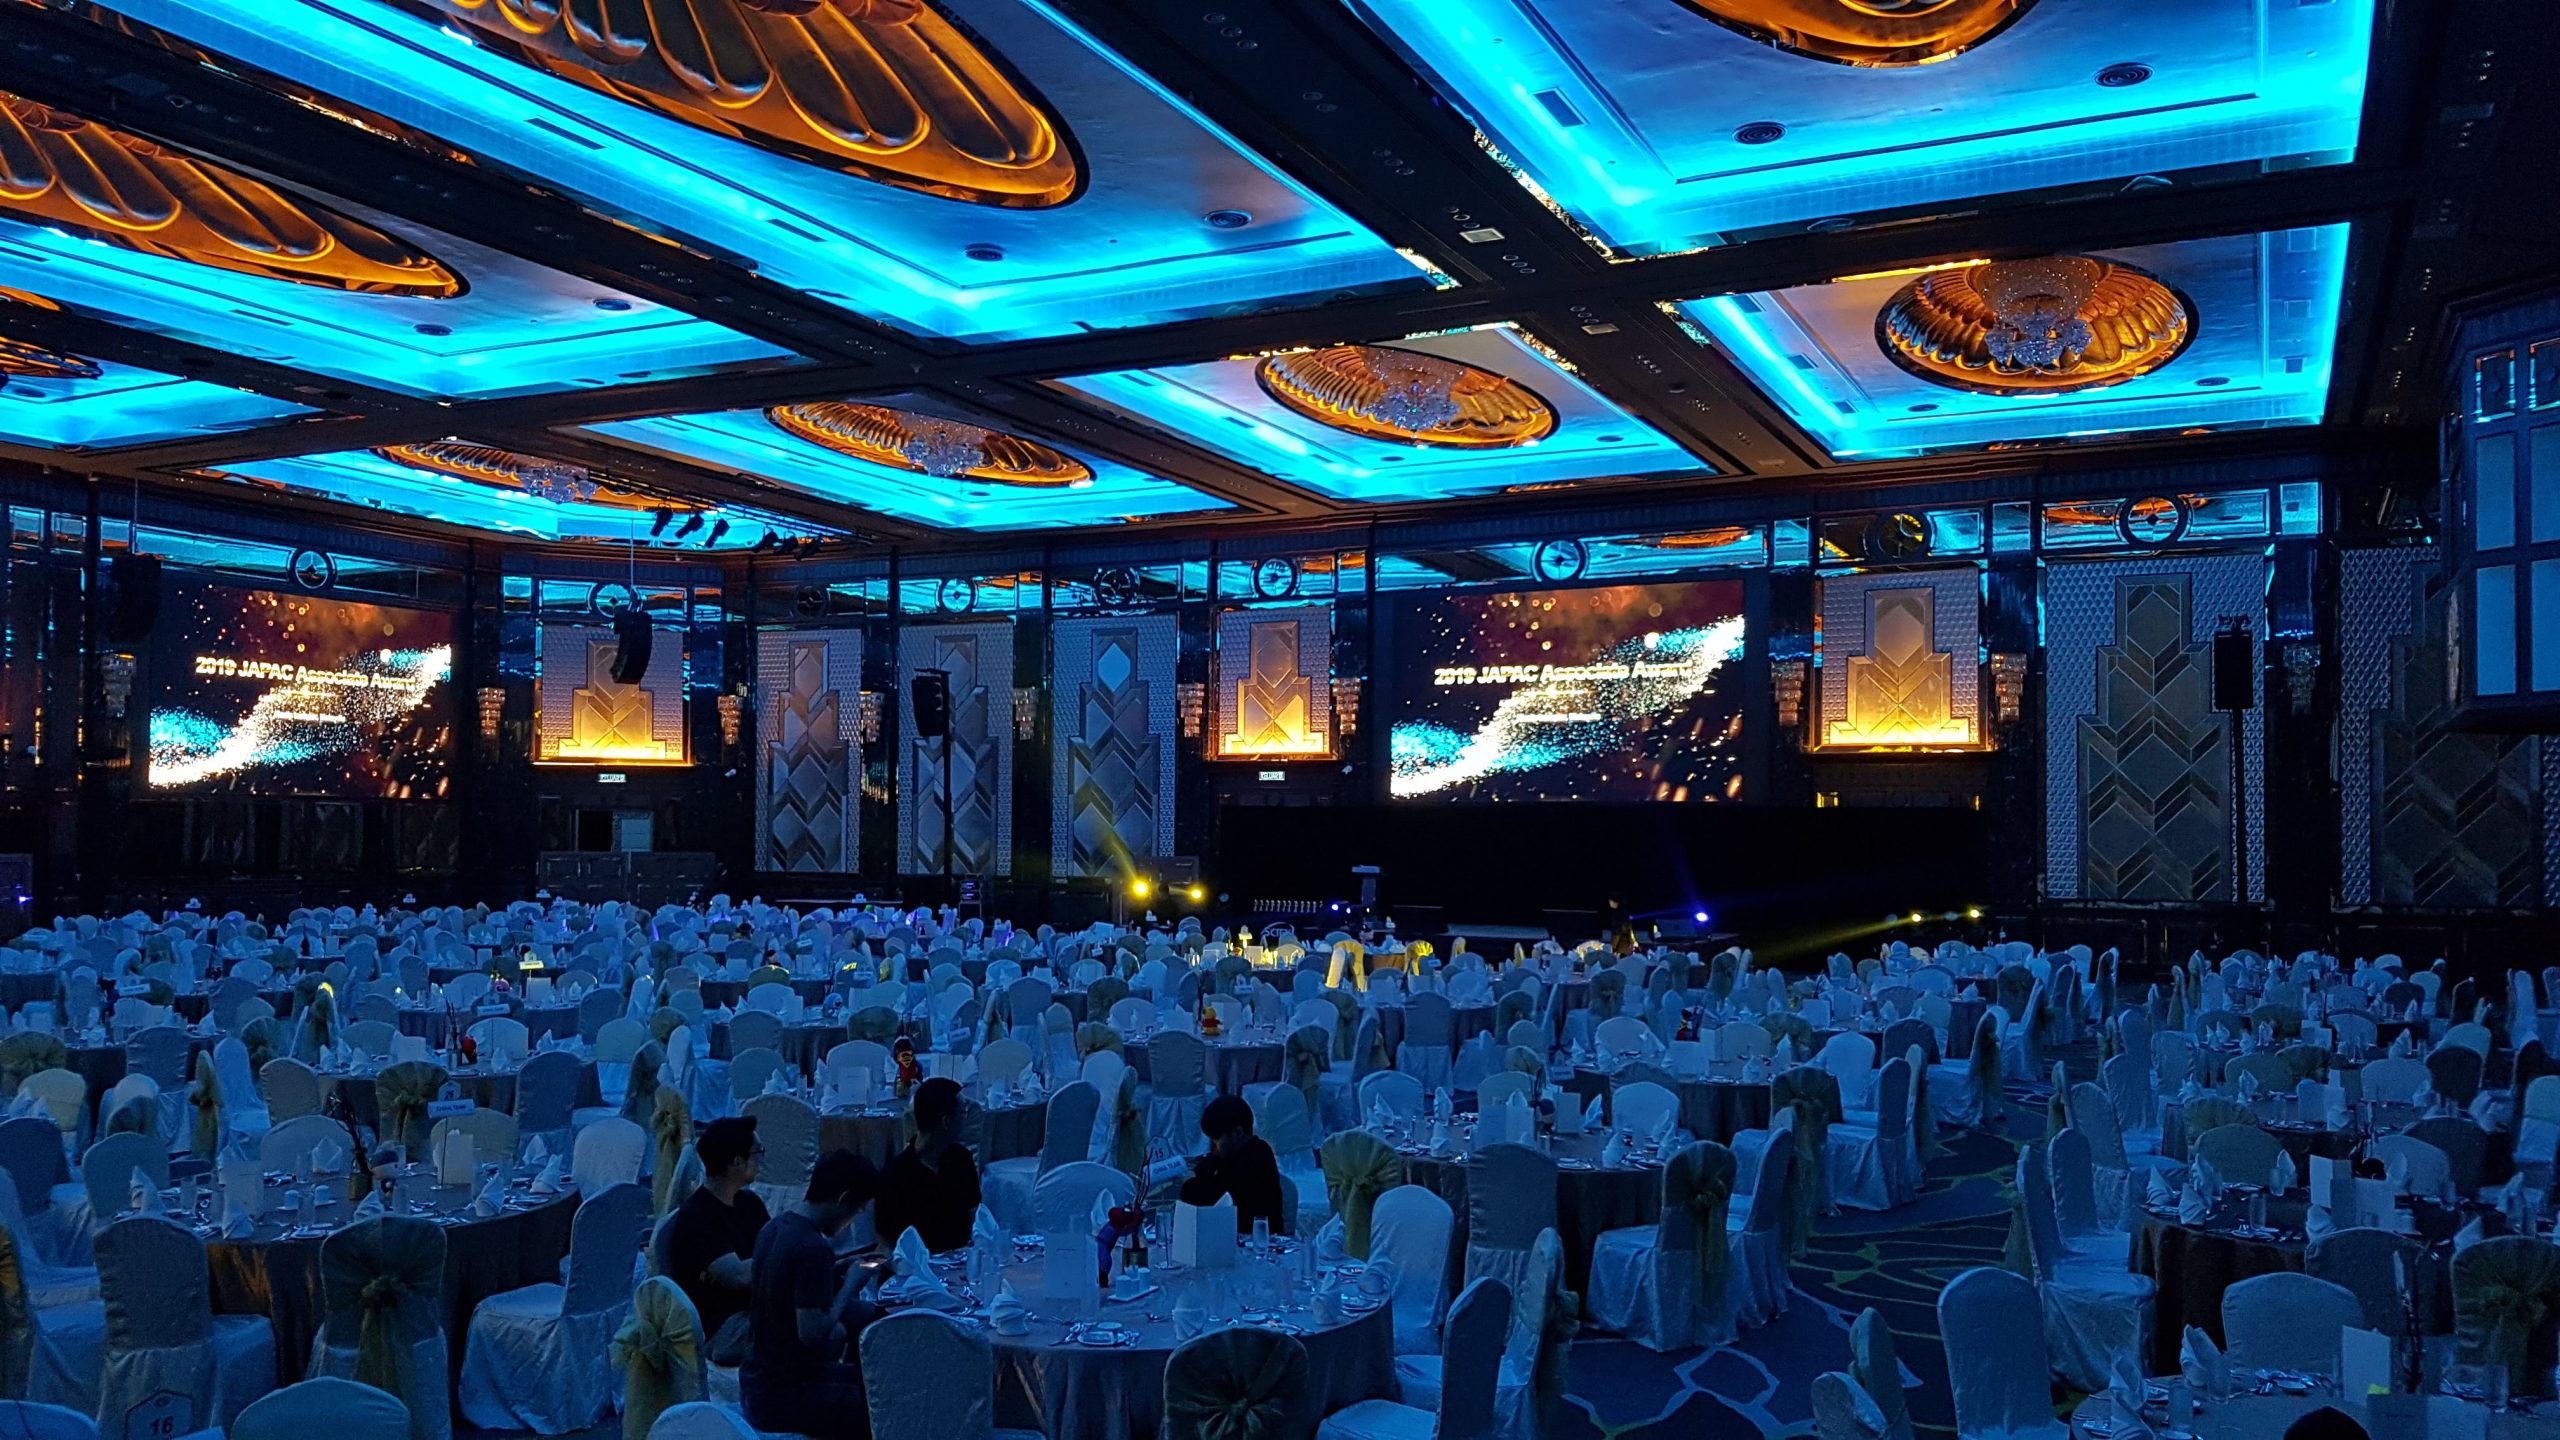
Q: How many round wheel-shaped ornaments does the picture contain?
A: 9